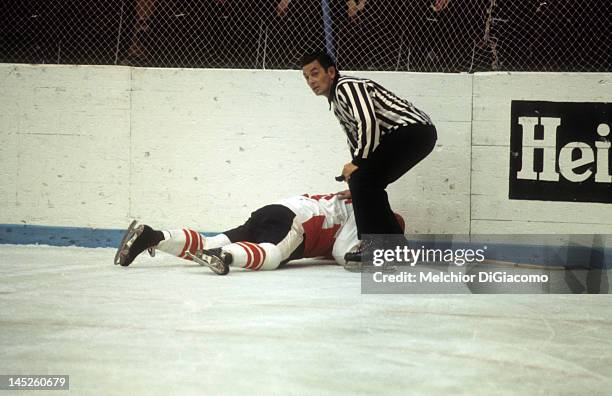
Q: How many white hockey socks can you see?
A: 2